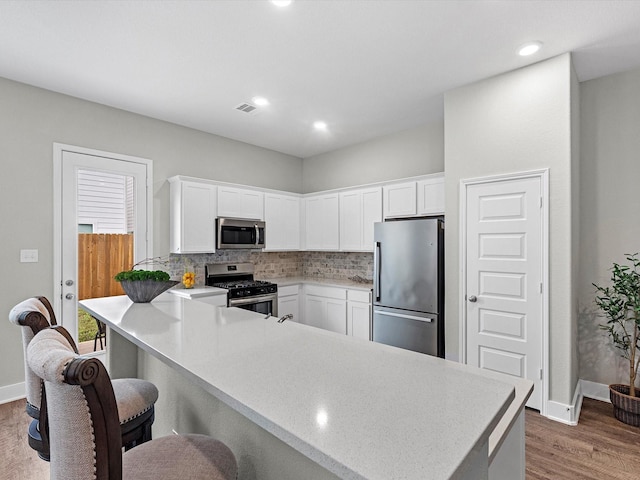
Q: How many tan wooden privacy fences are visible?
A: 1